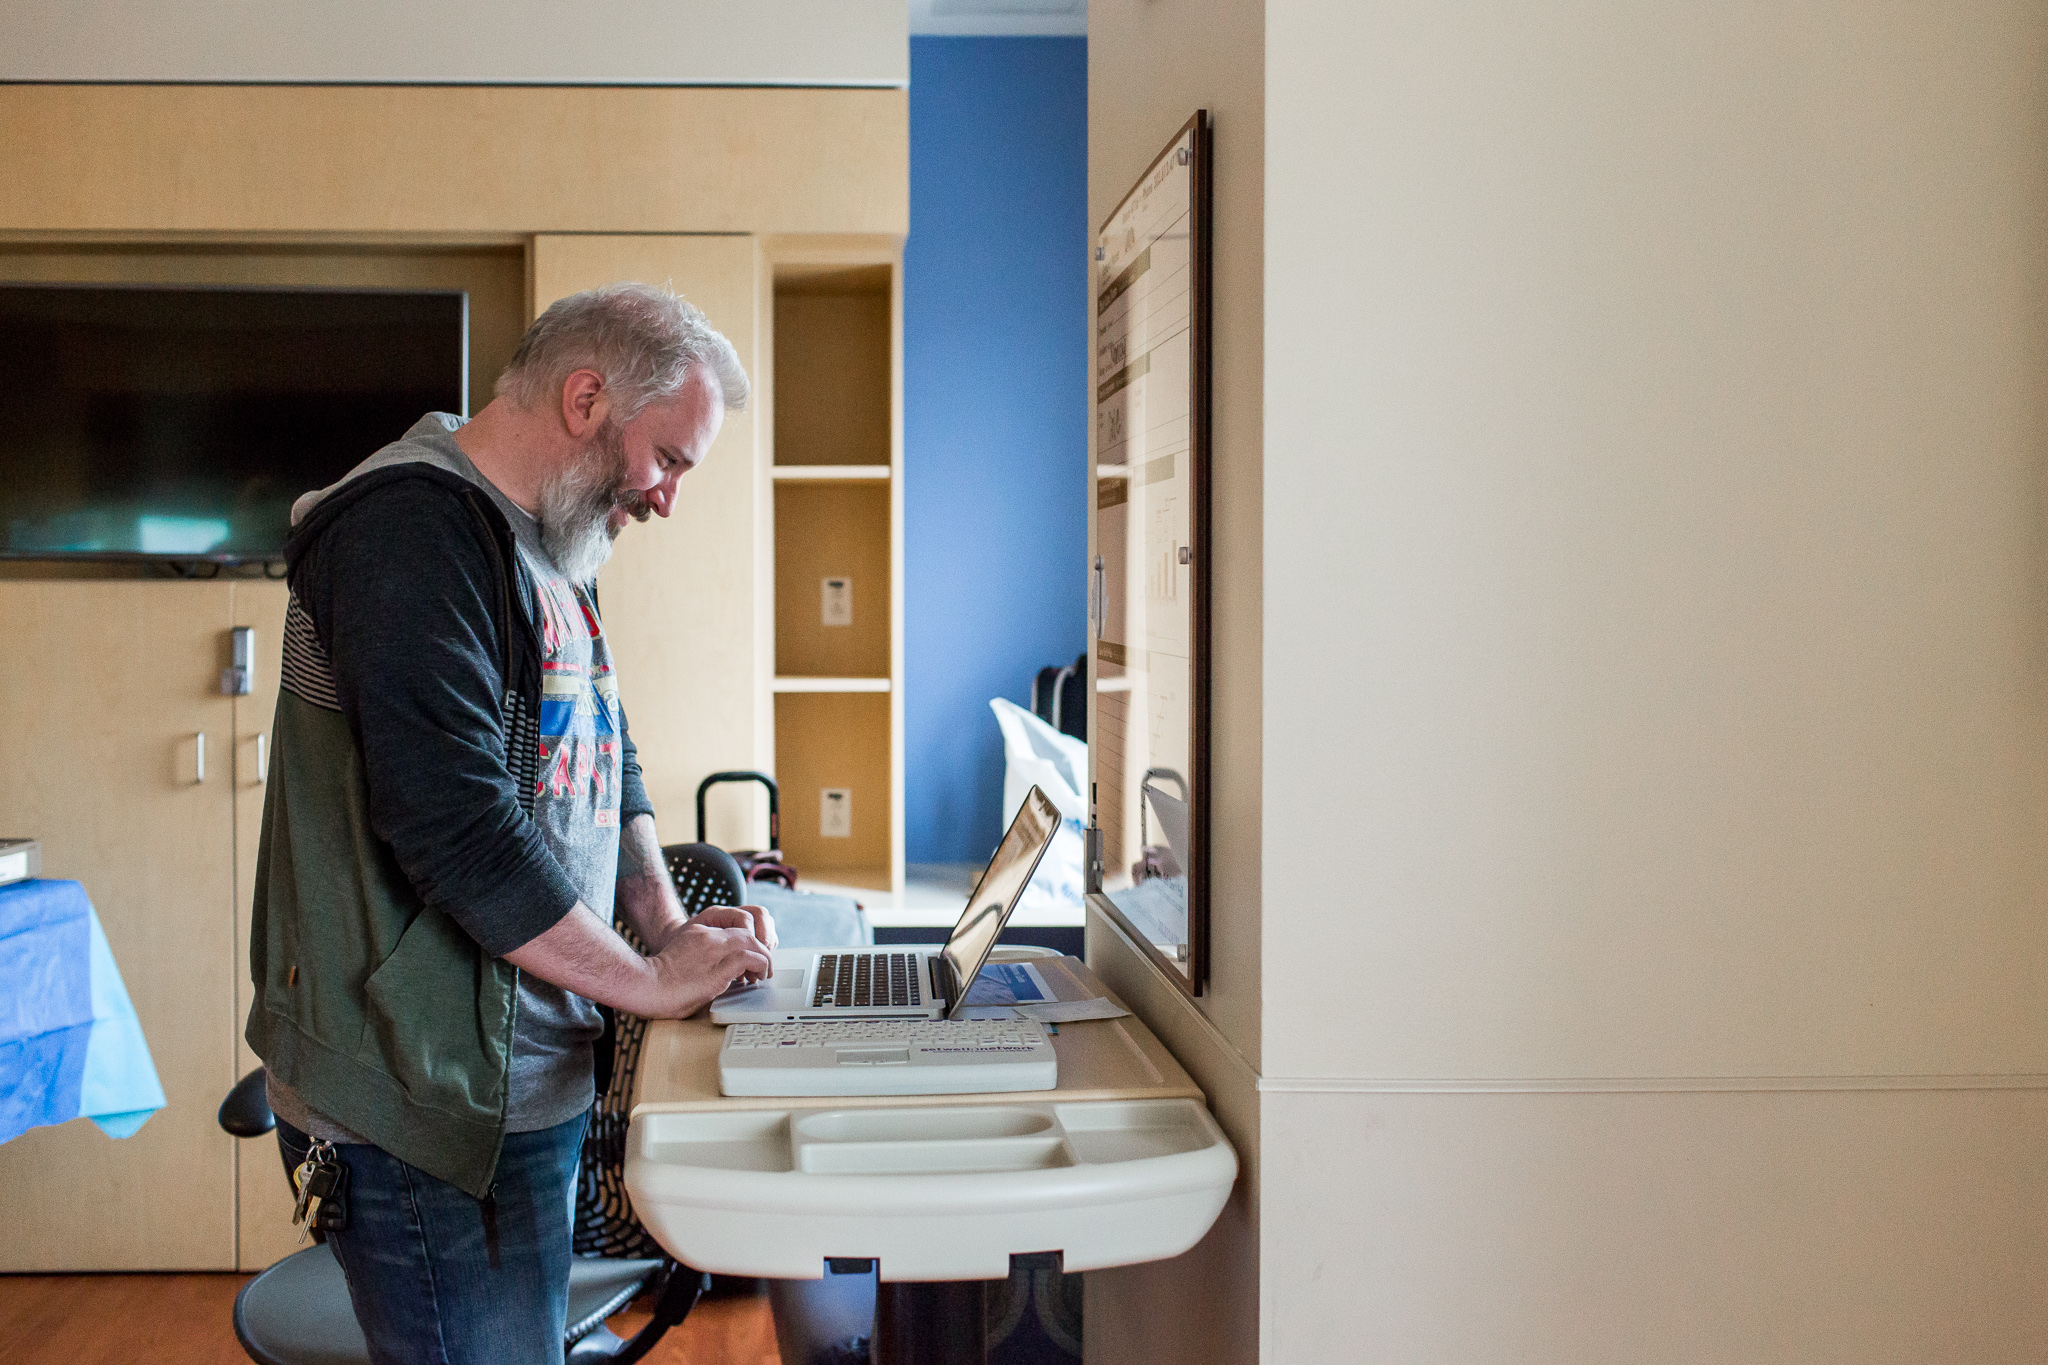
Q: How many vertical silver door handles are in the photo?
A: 2